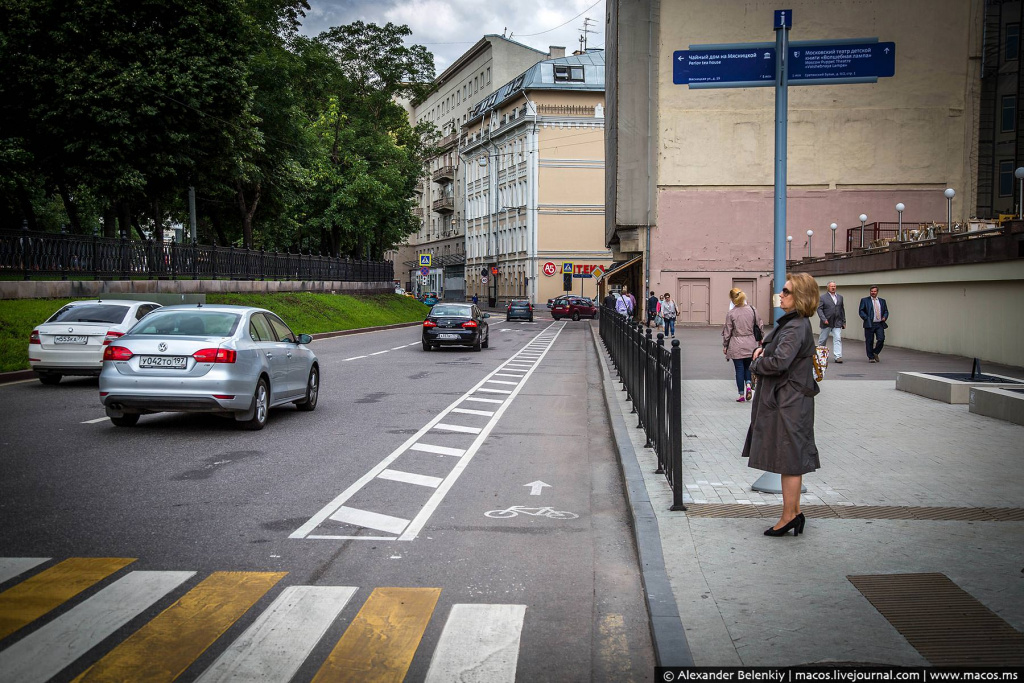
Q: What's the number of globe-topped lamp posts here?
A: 7